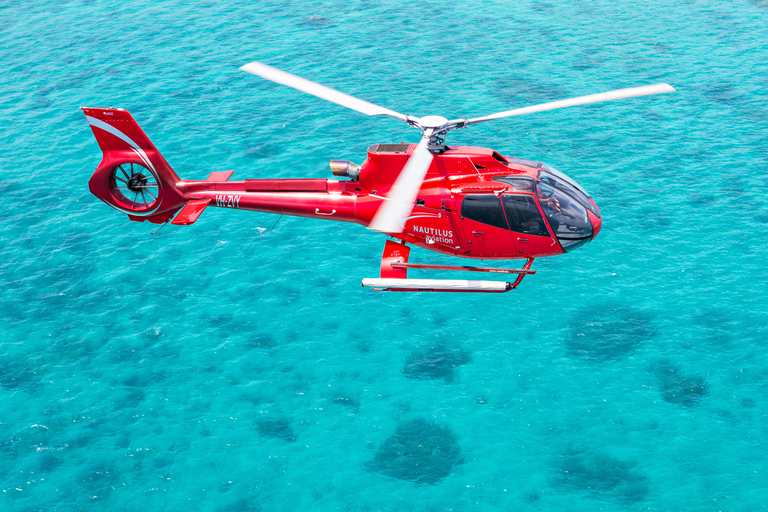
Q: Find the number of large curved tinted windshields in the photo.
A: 1